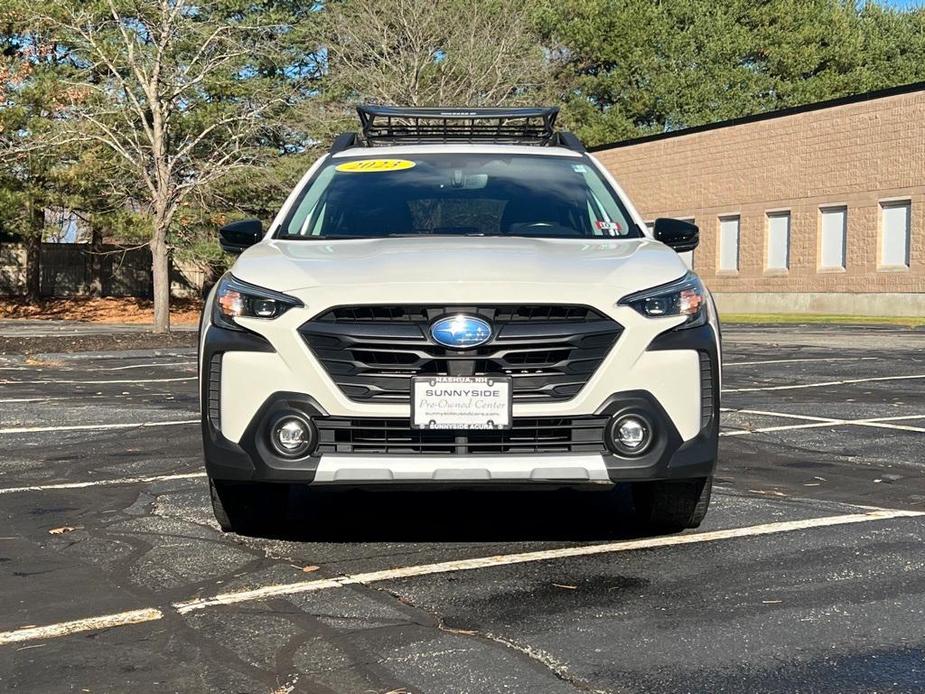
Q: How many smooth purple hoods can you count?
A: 0